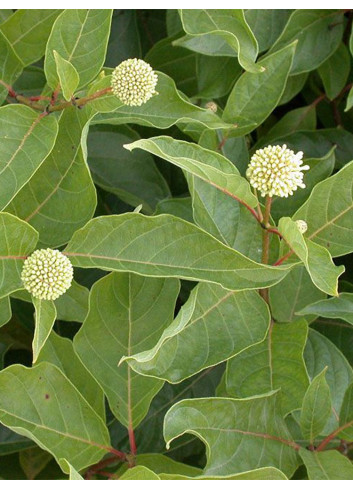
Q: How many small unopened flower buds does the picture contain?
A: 2